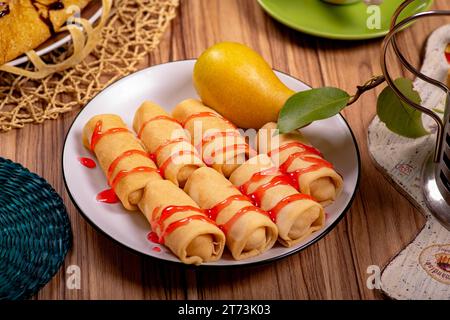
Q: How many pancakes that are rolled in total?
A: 7